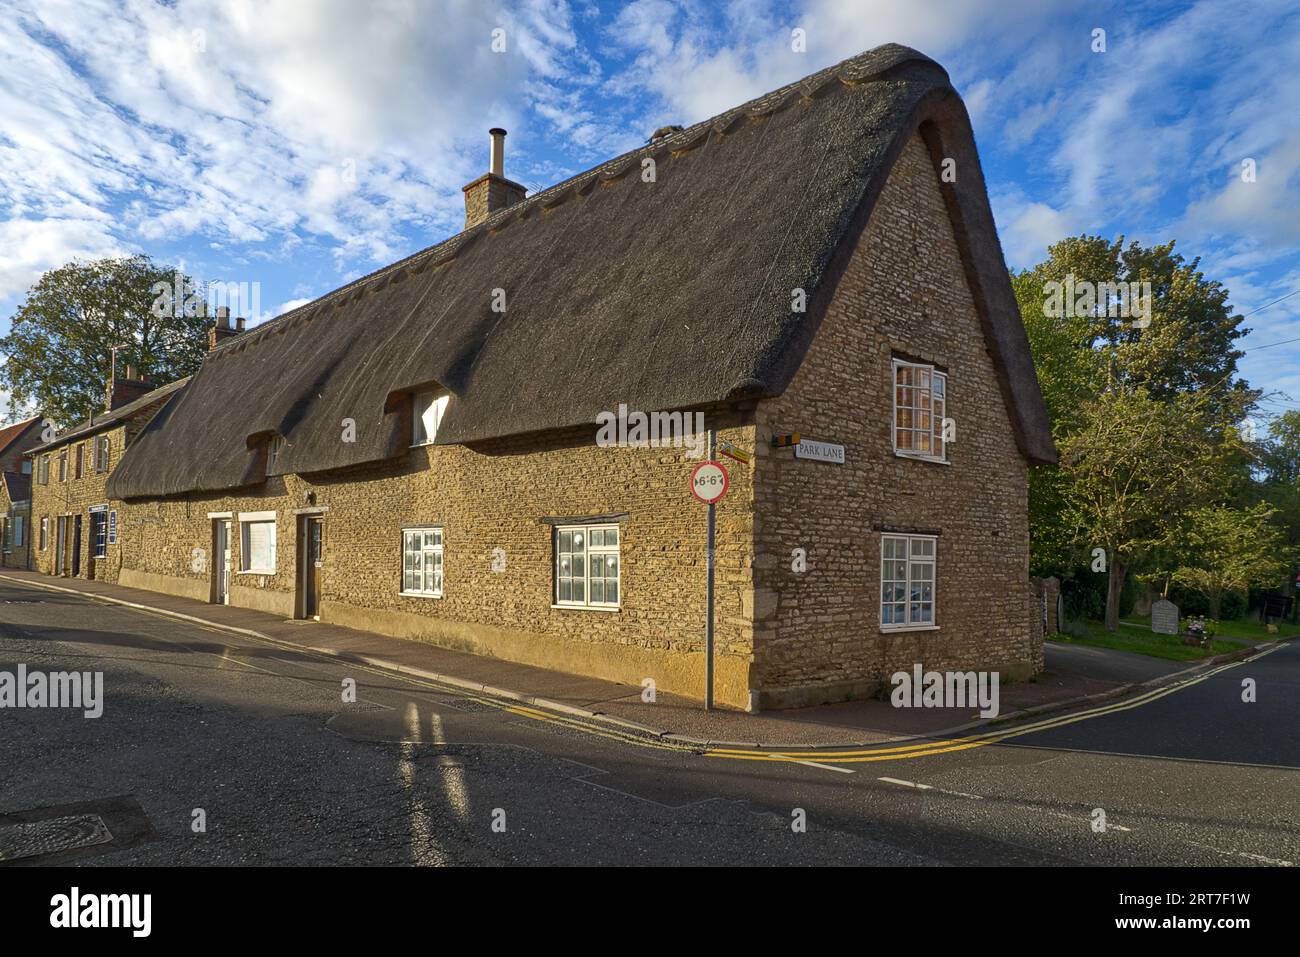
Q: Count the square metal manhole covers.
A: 1